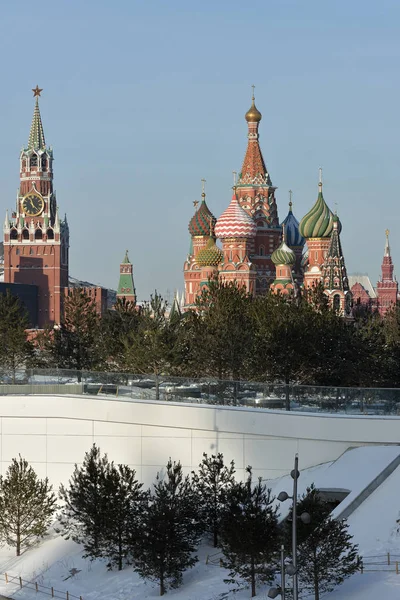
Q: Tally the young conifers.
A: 7